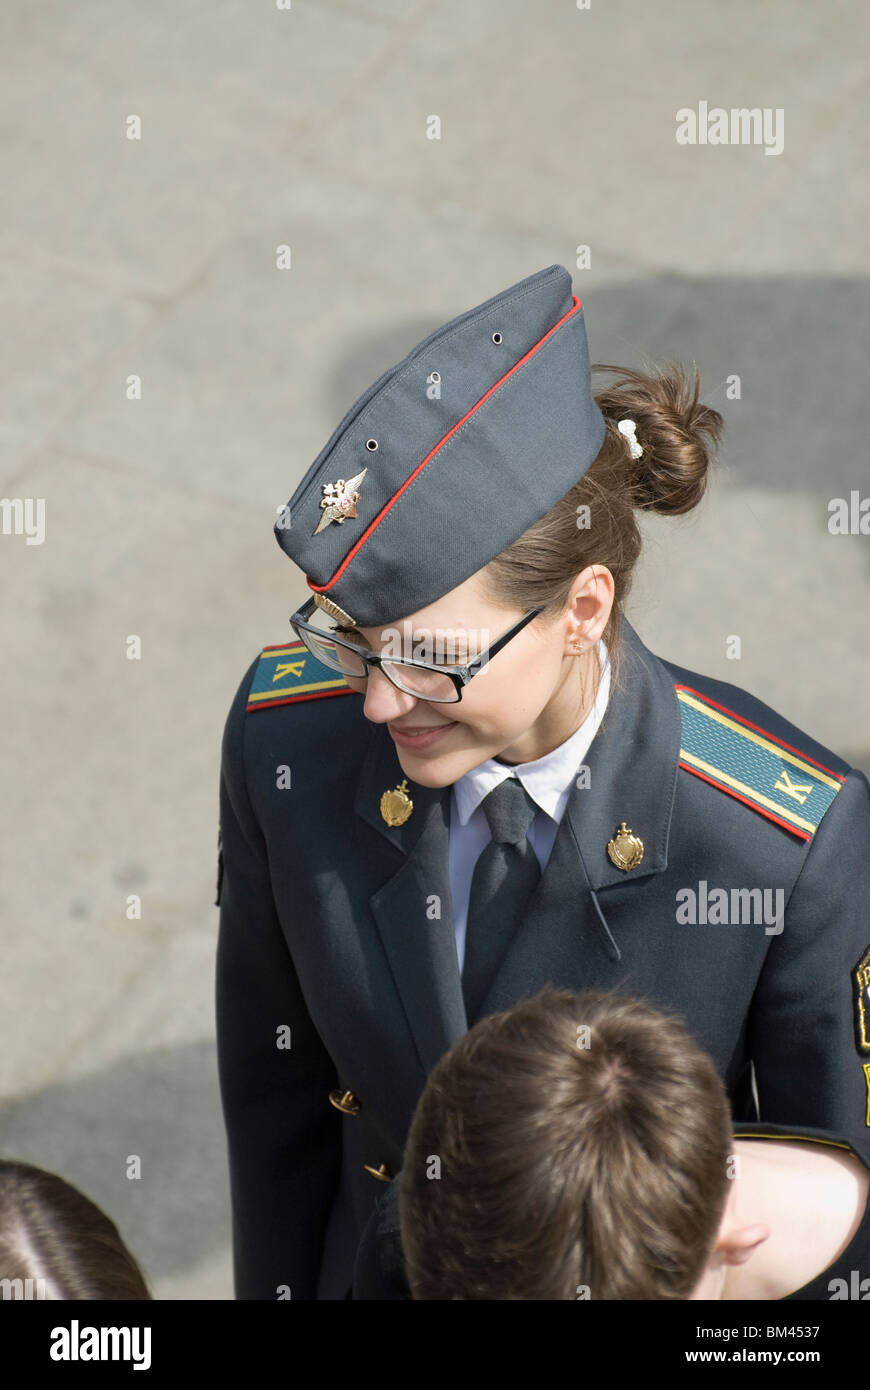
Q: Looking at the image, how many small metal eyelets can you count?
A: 3